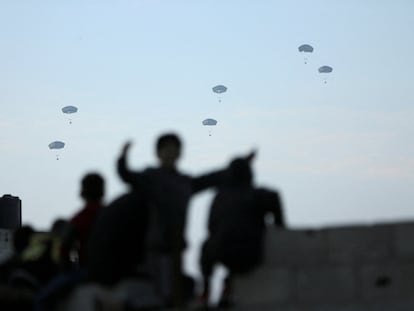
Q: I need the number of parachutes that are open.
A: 6